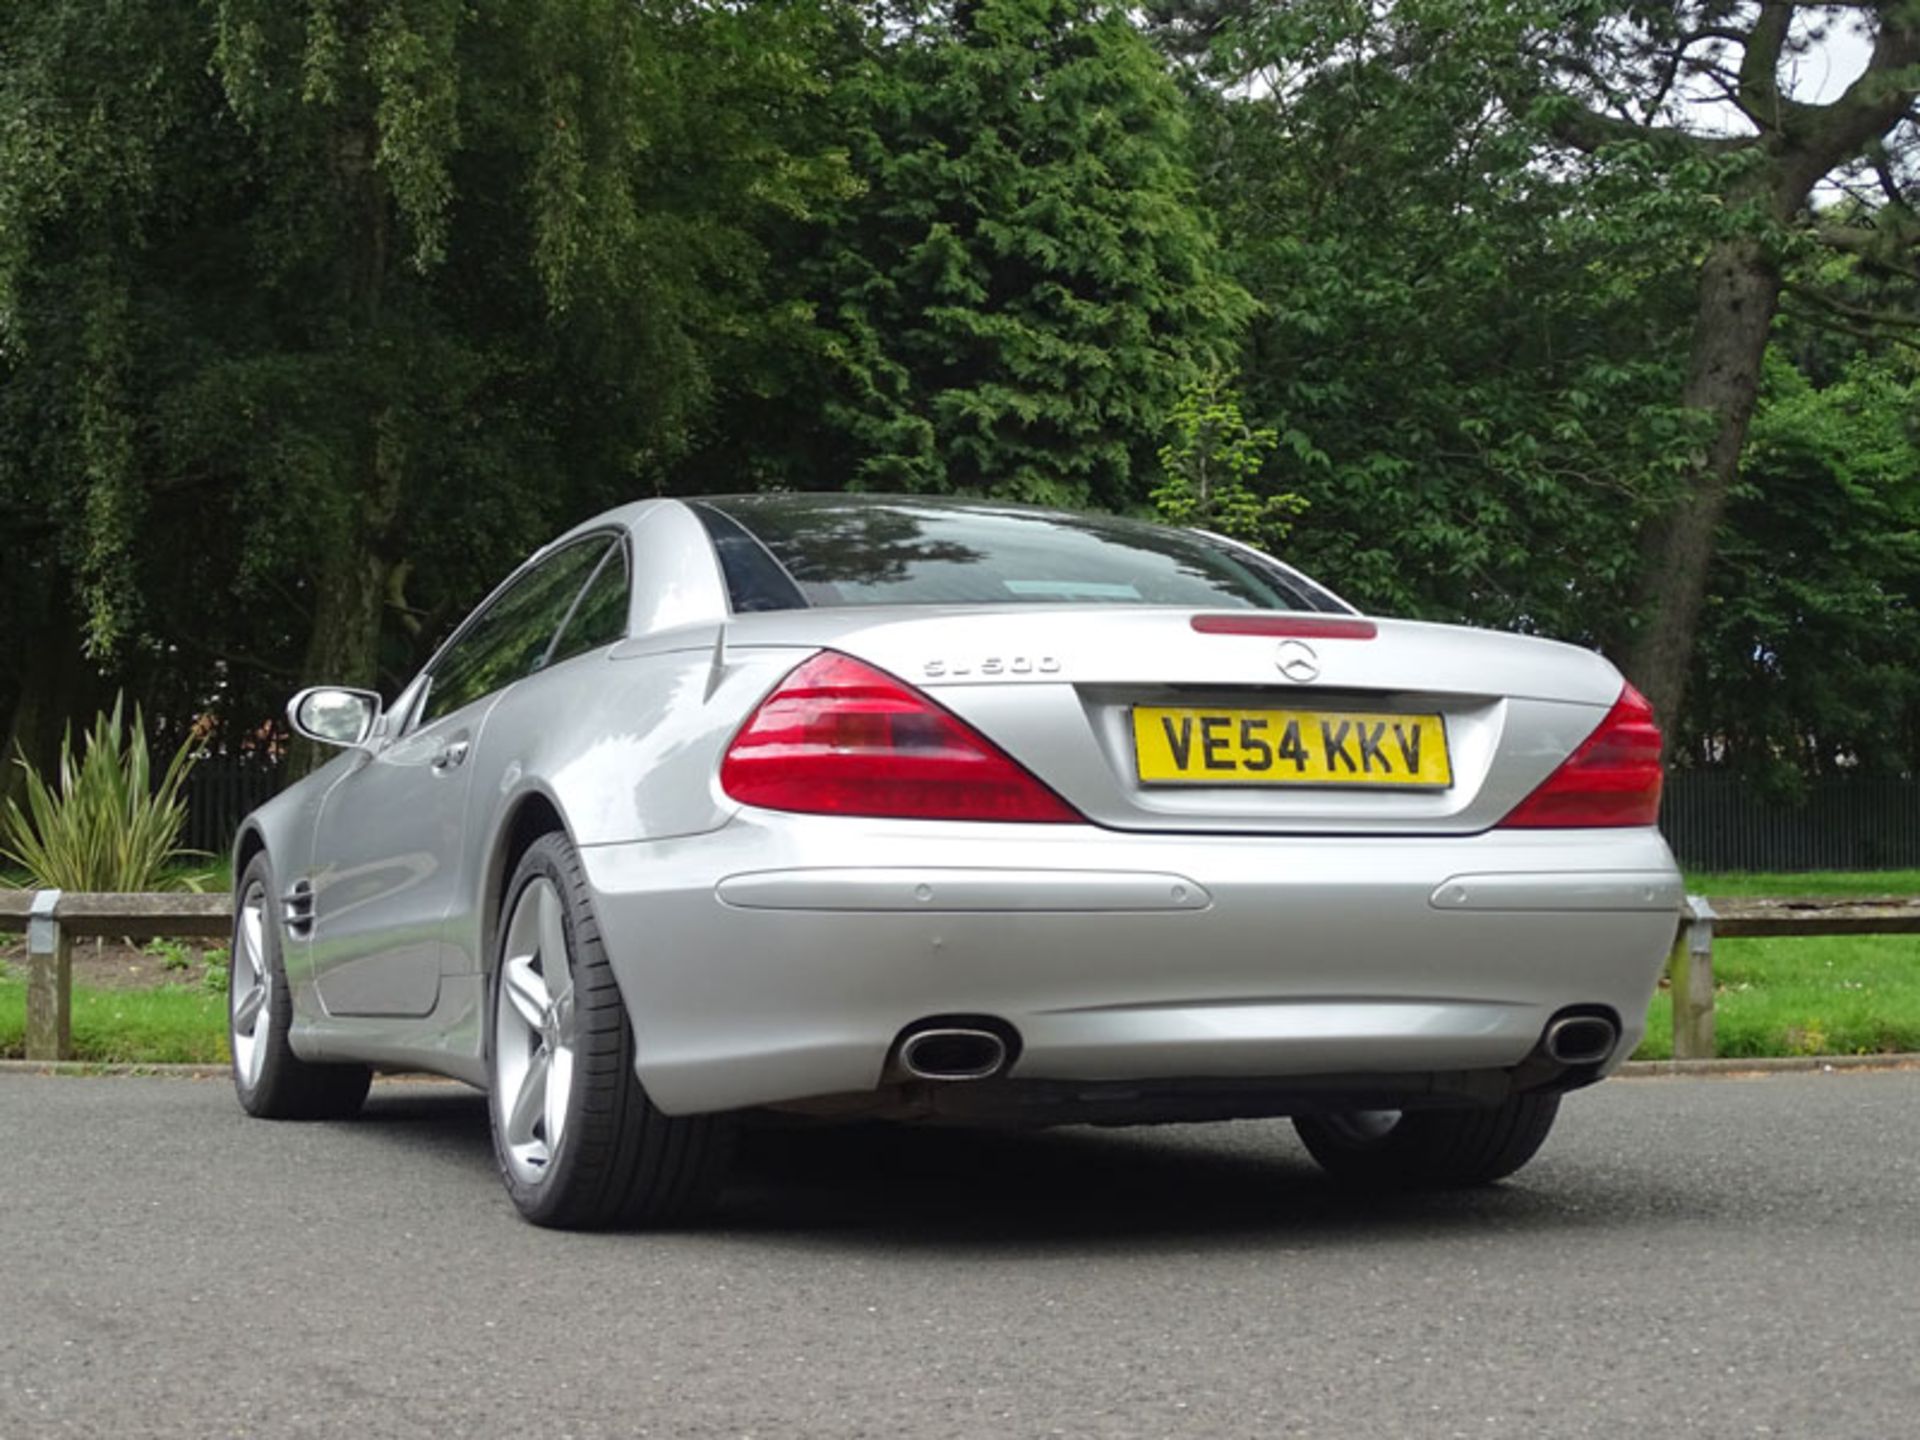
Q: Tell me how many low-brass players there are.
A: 0